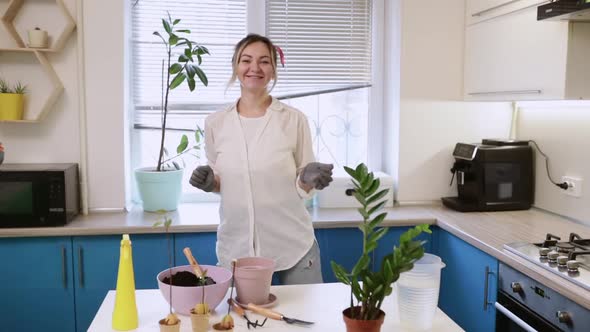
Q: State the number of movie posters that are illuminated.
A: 0